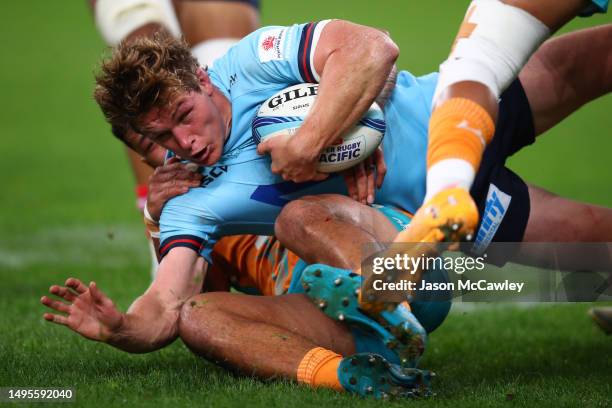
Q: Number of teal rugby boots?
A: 2